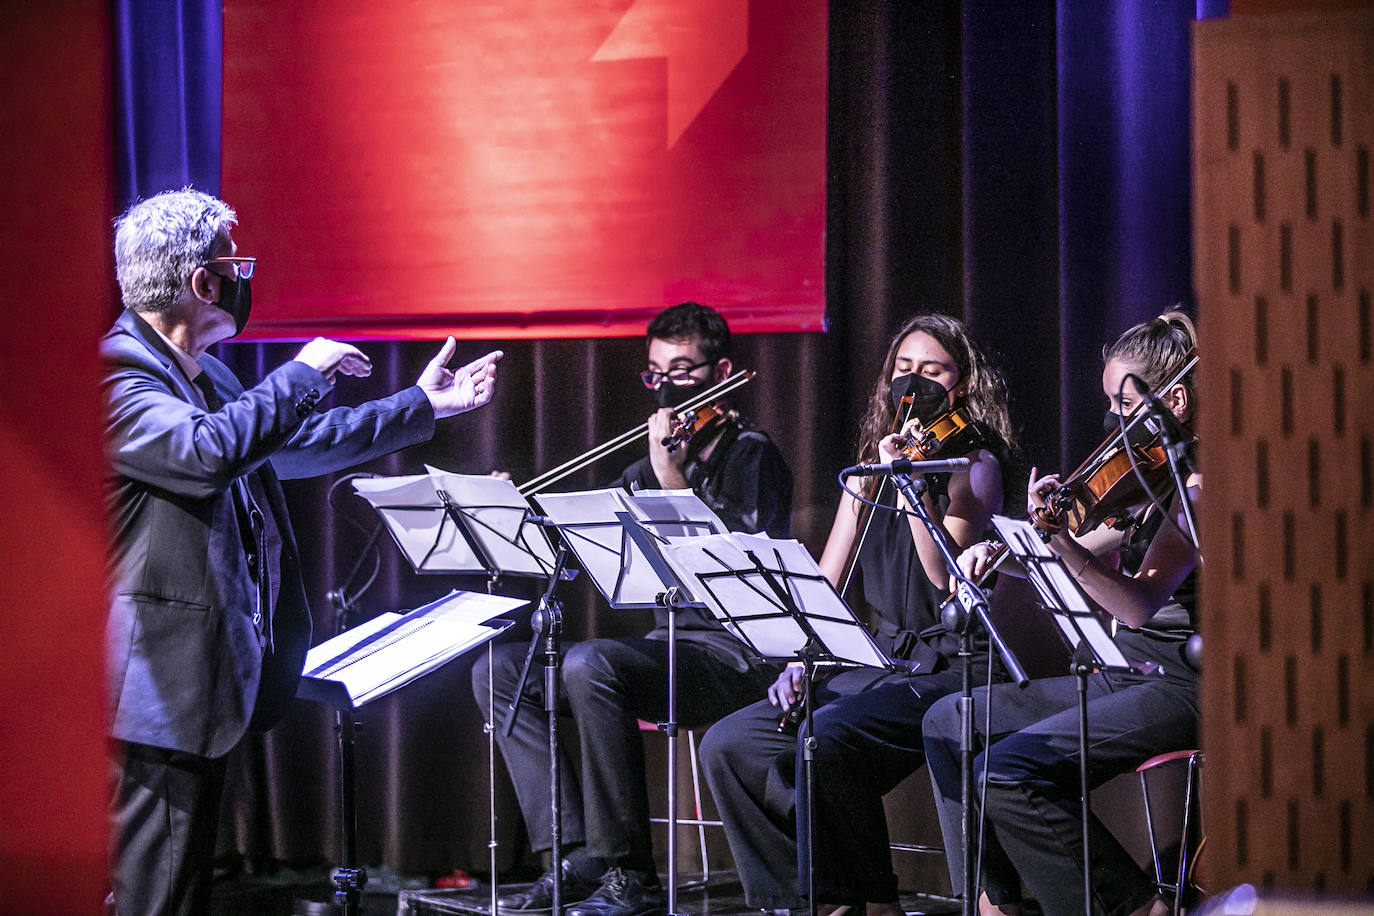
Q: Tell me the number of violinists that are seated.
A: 3